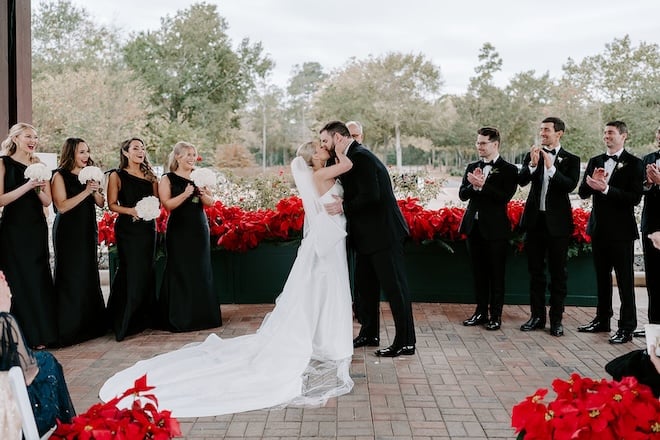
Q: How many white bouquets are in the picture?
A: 4